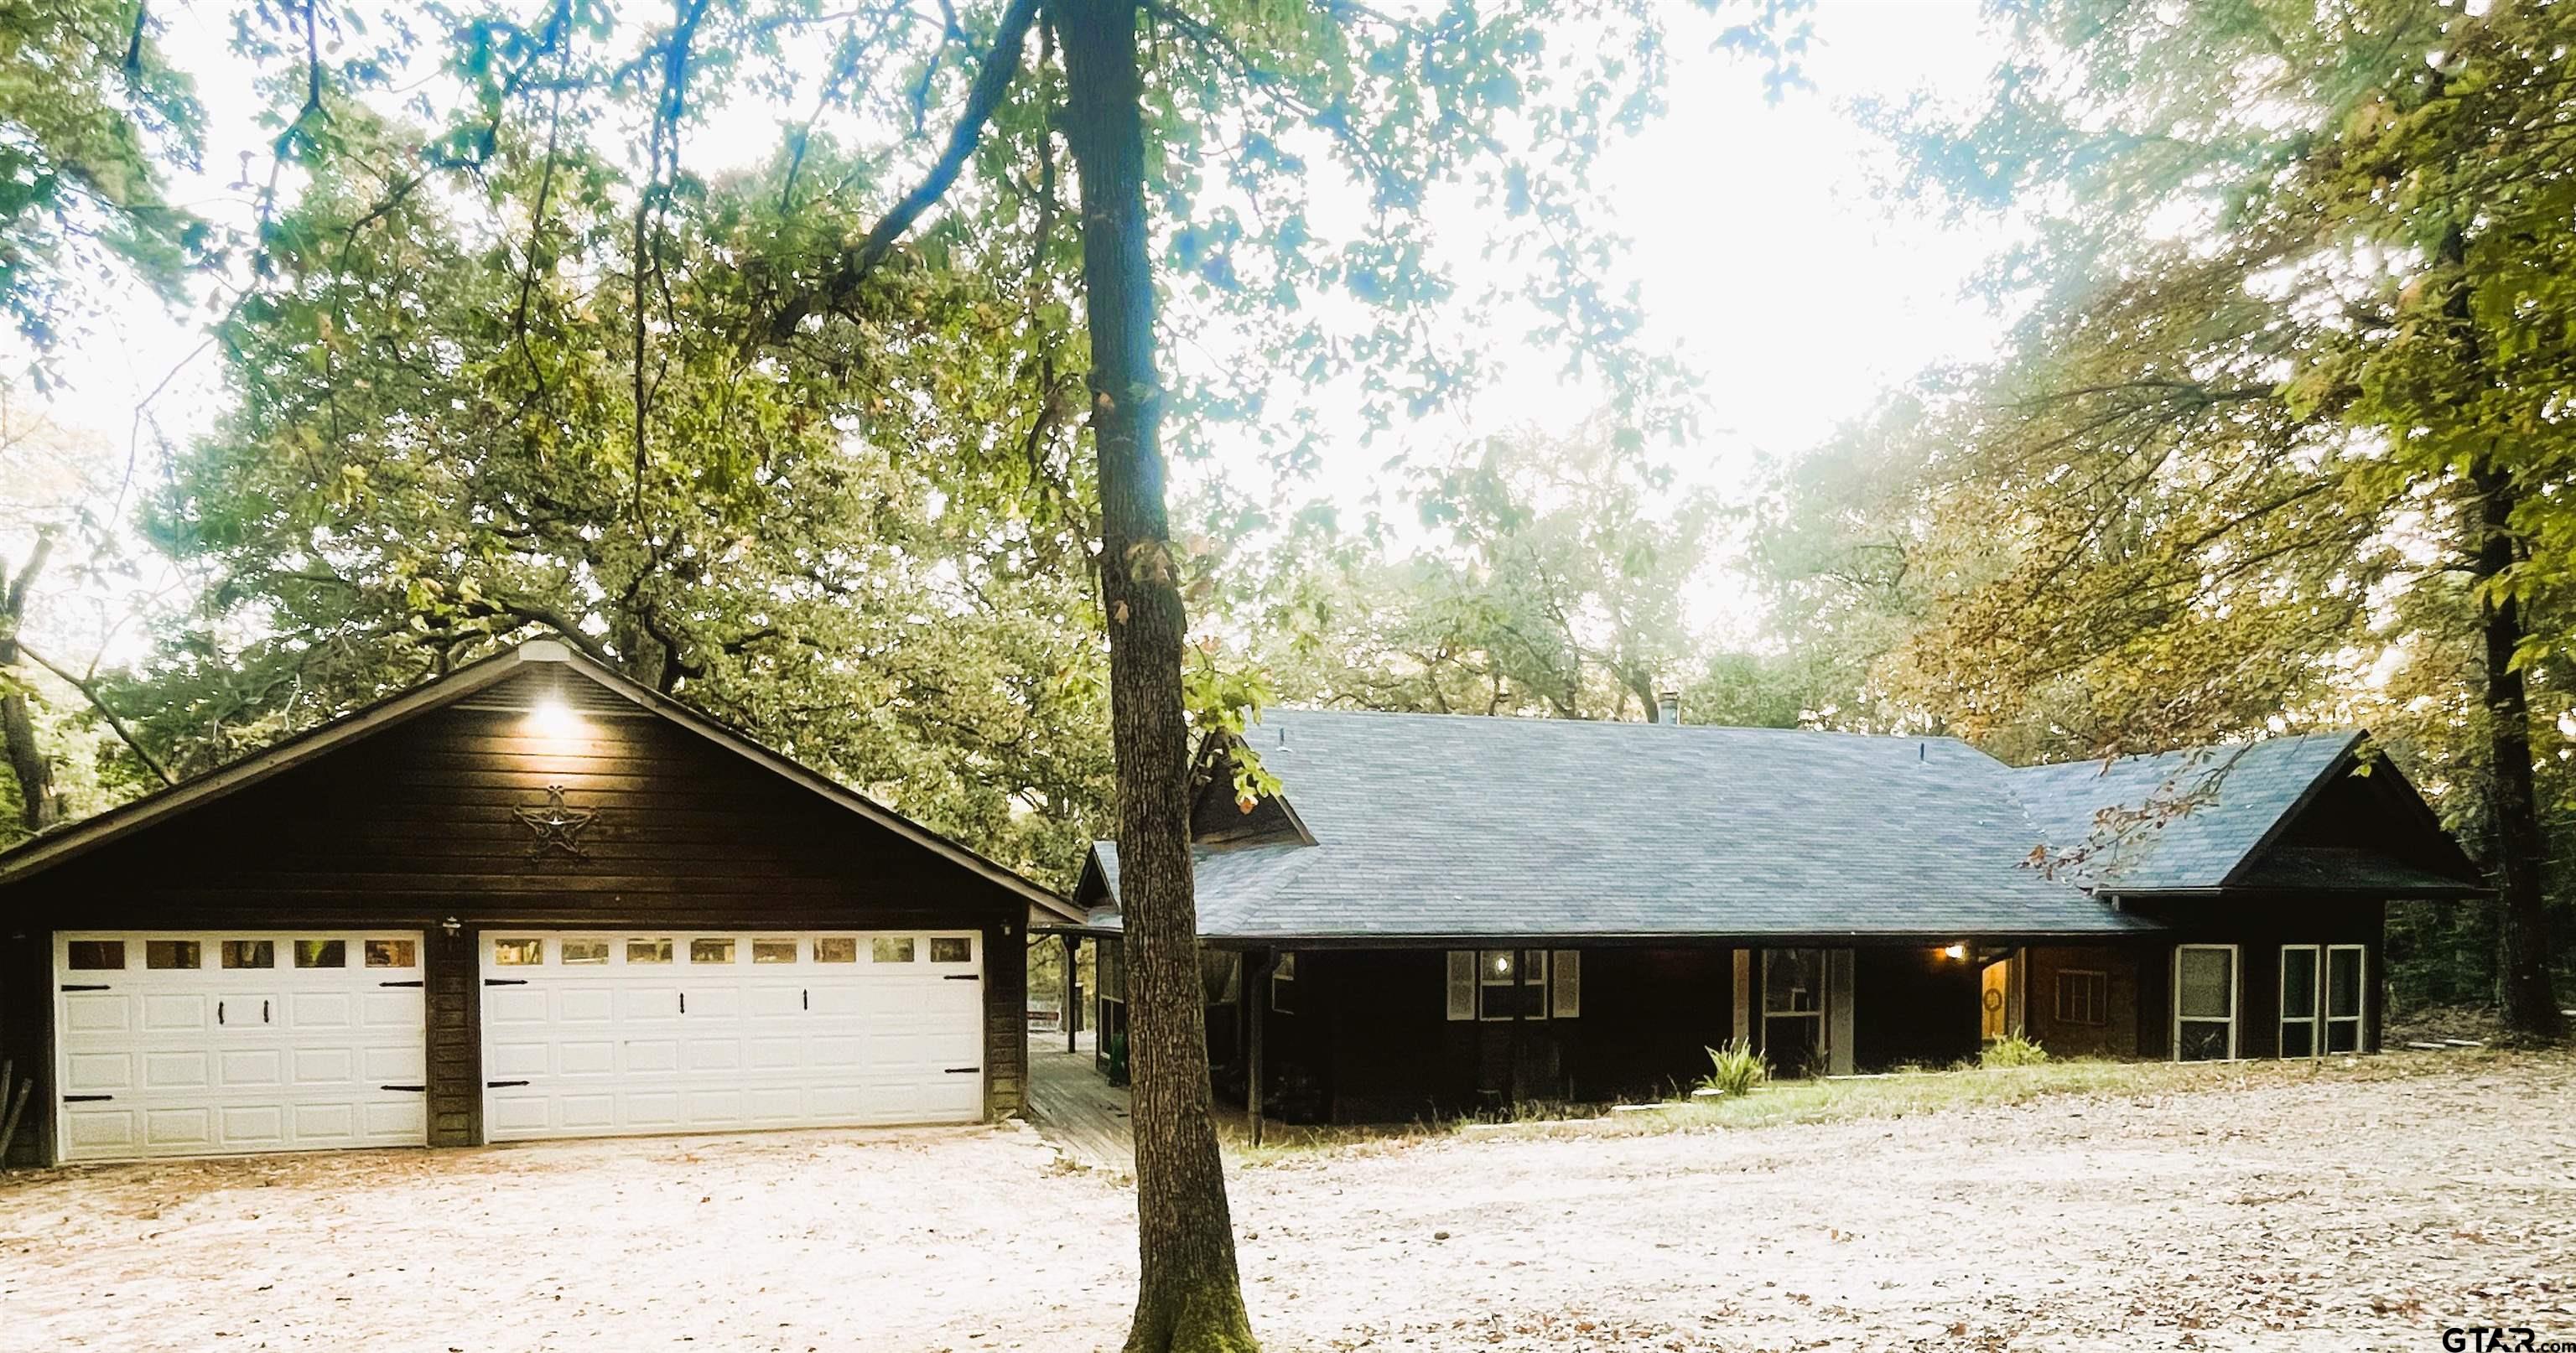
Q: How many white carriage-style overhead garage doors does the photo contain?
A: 2